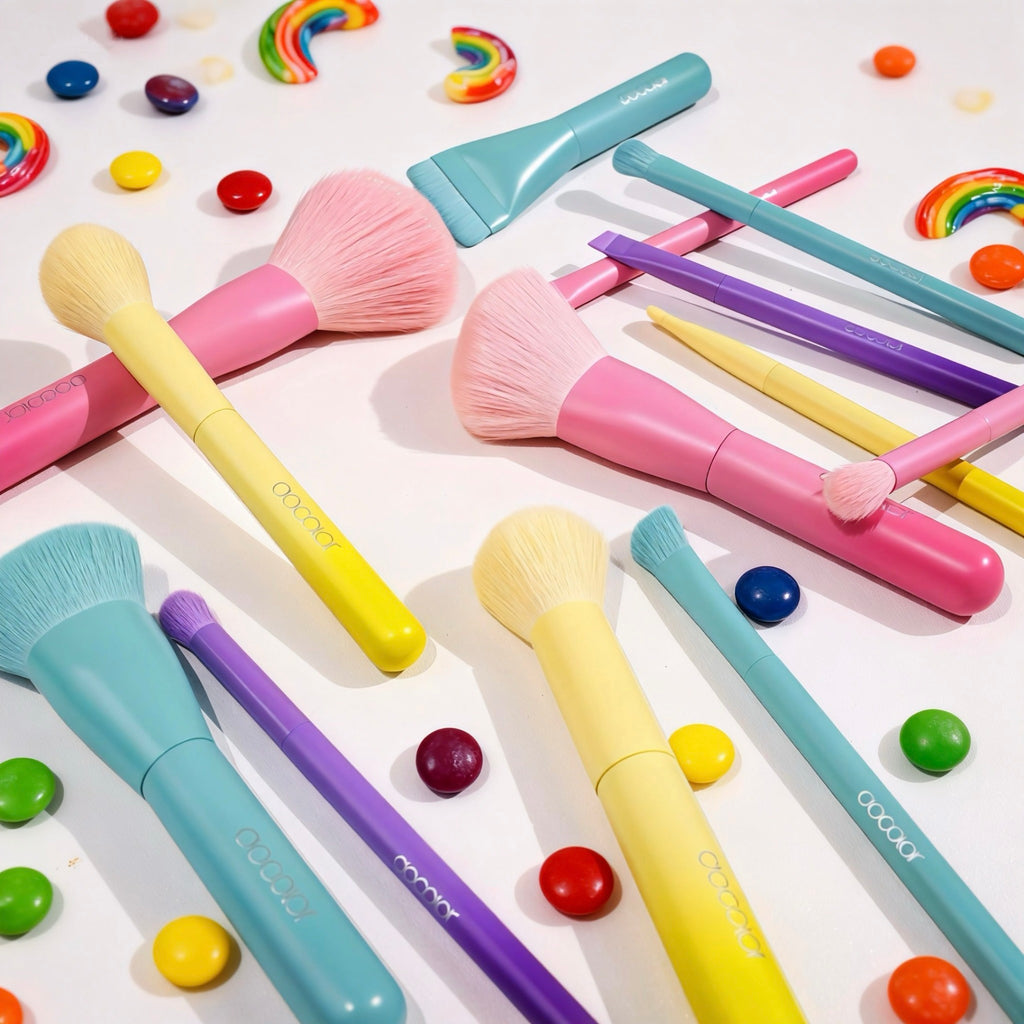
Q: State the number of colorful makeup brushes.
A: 13